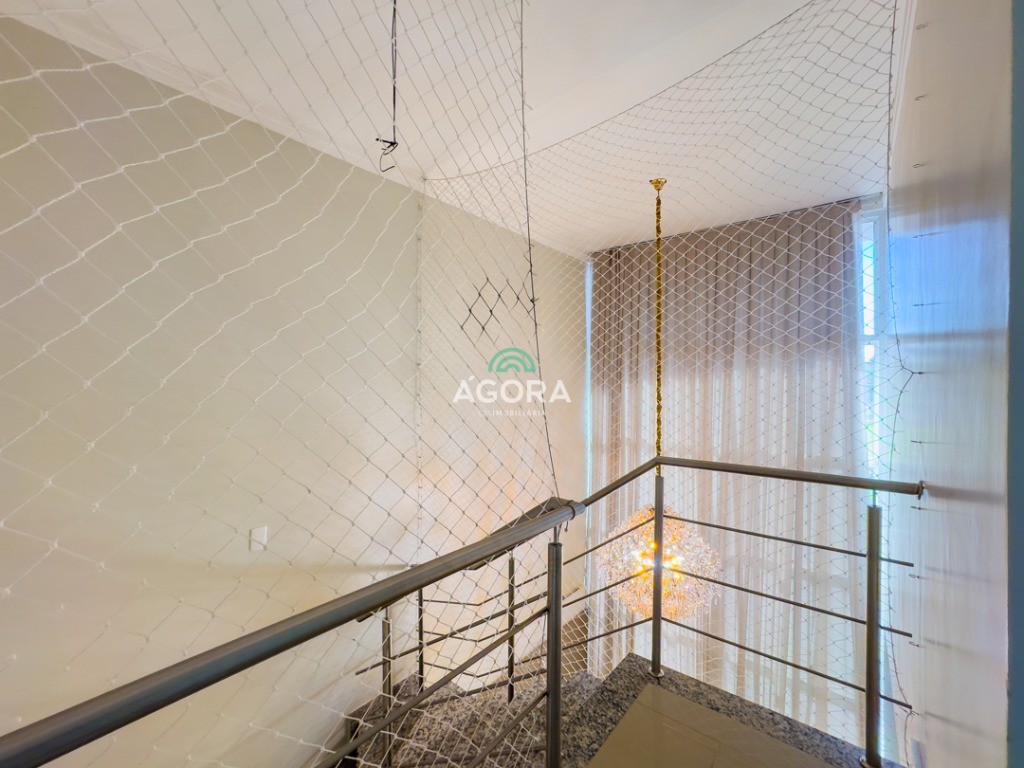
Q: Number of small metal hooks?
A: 11